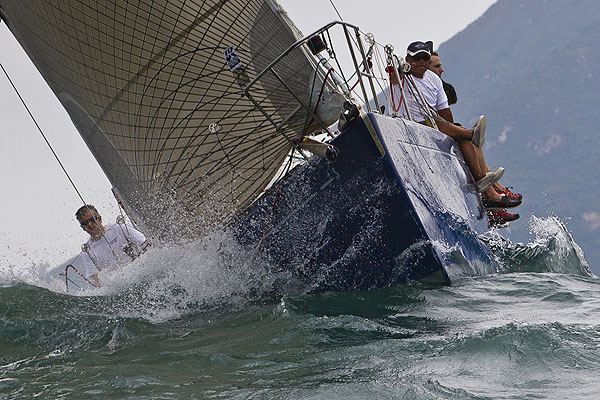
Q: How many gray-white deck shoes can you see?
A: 2